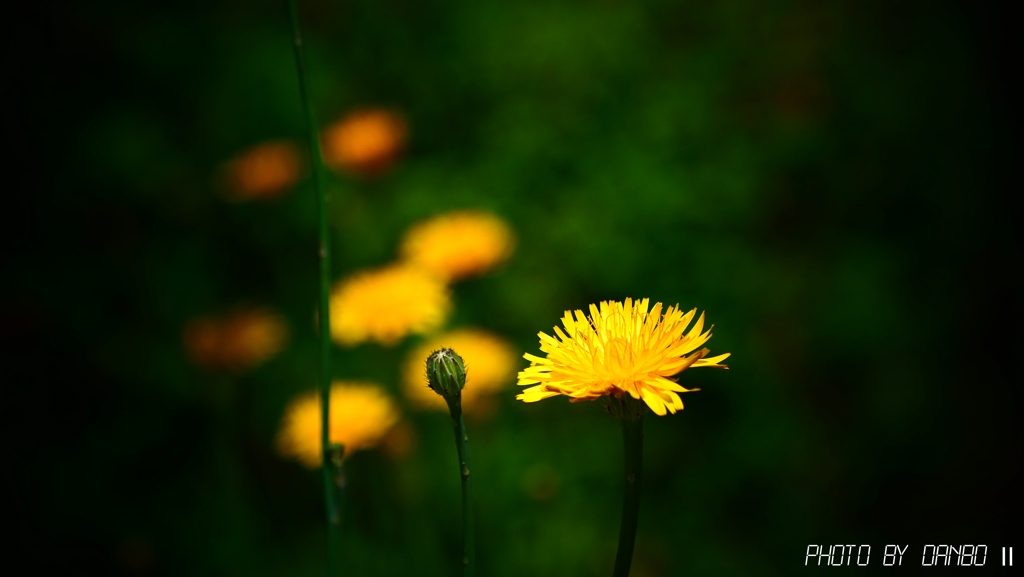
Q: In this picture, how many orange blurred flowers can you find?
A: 3